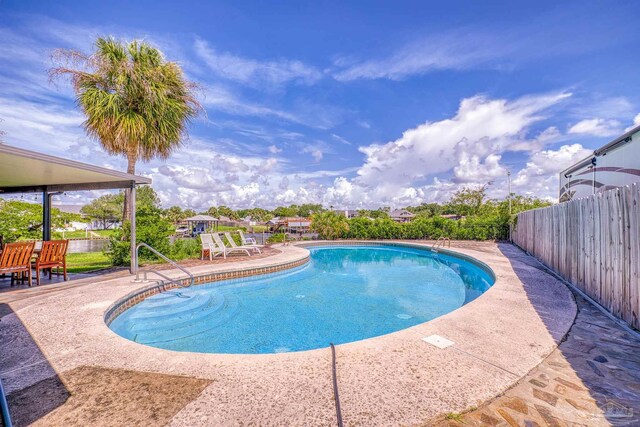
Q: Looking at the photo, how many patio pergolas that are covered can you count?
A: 1